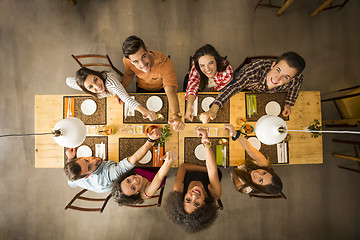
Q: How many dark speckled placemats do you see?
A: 8